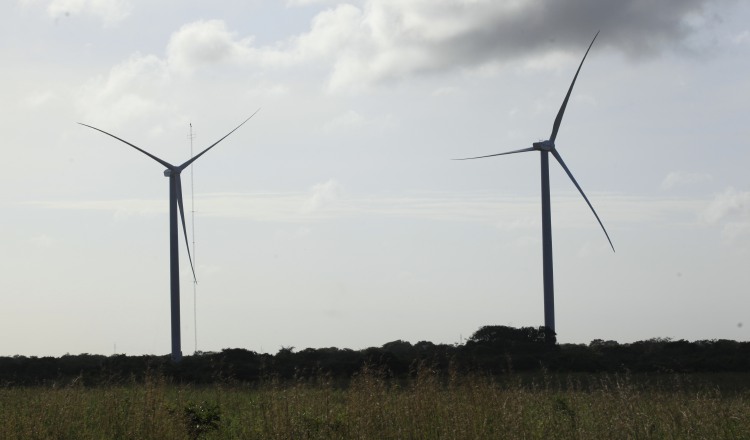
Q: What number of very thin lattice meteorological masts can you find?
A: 1